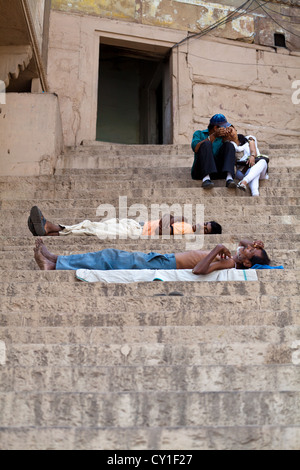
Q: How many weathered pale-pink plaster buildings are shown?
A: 1